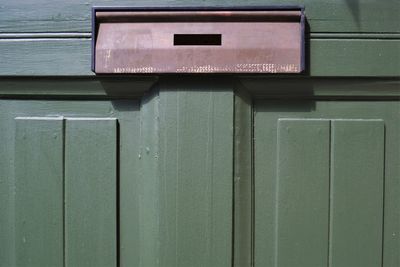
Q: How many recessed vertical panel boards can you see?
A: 4